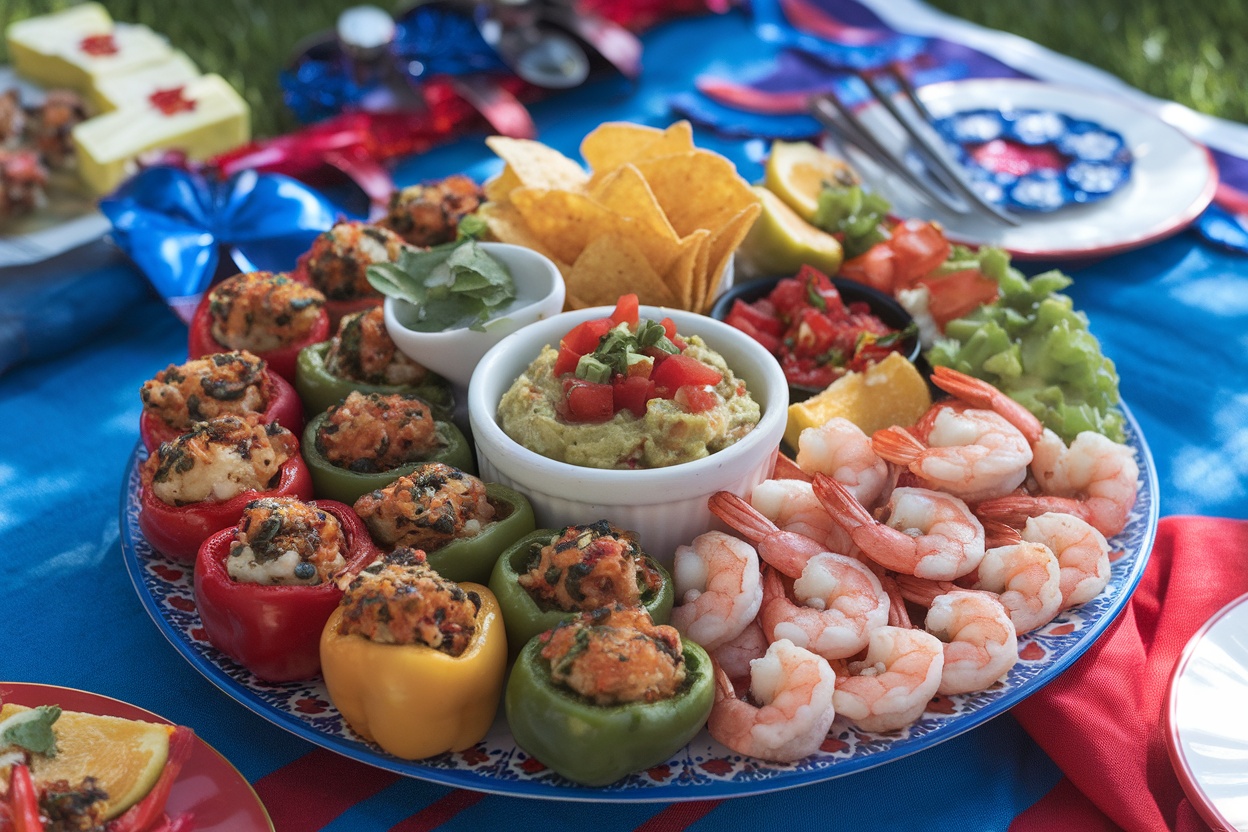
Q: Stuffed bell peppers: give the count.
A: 12